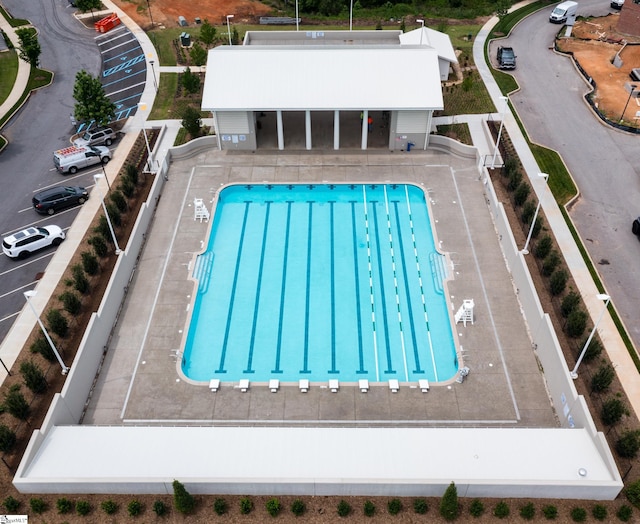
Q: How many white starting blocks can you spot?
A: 8